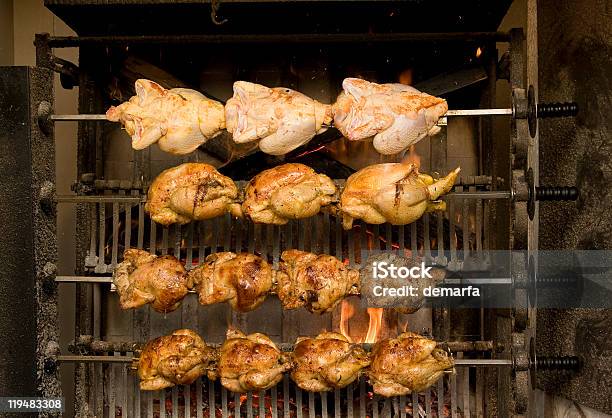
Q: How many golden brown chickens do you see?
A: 11